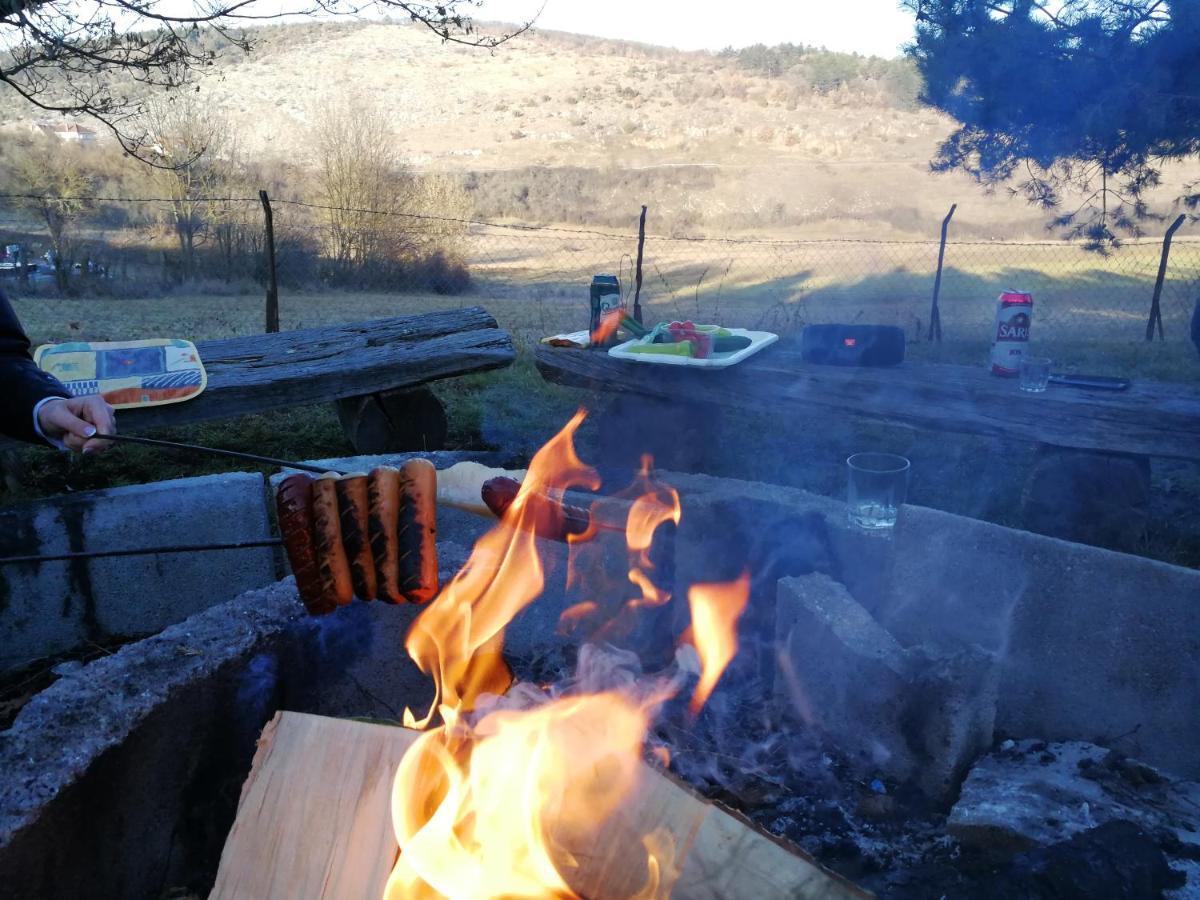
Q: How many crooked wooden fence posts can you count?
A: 4